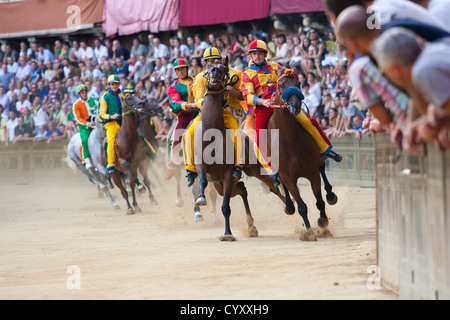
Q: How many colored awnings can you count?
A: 4